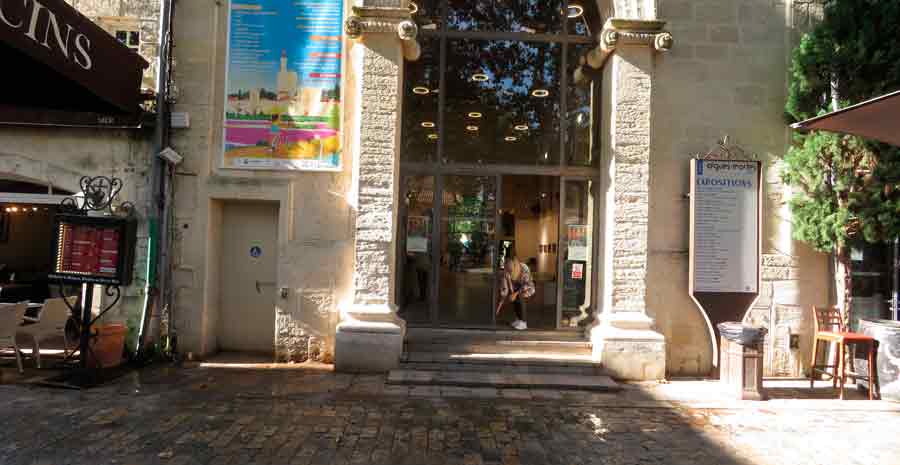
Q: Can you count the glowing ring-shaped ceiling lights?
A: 11